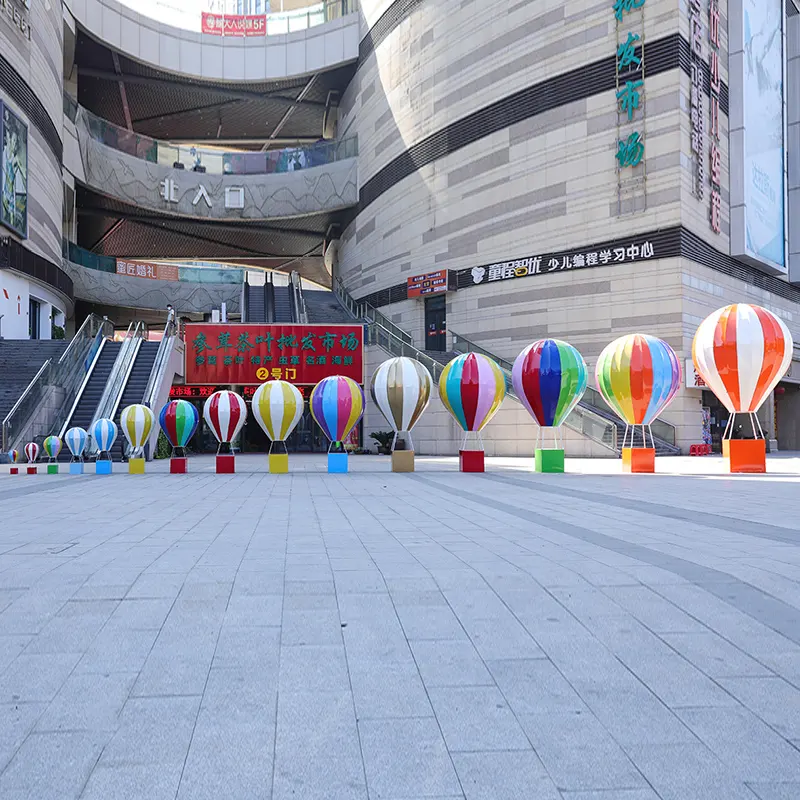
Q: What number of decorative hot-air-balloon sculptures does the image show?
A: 15